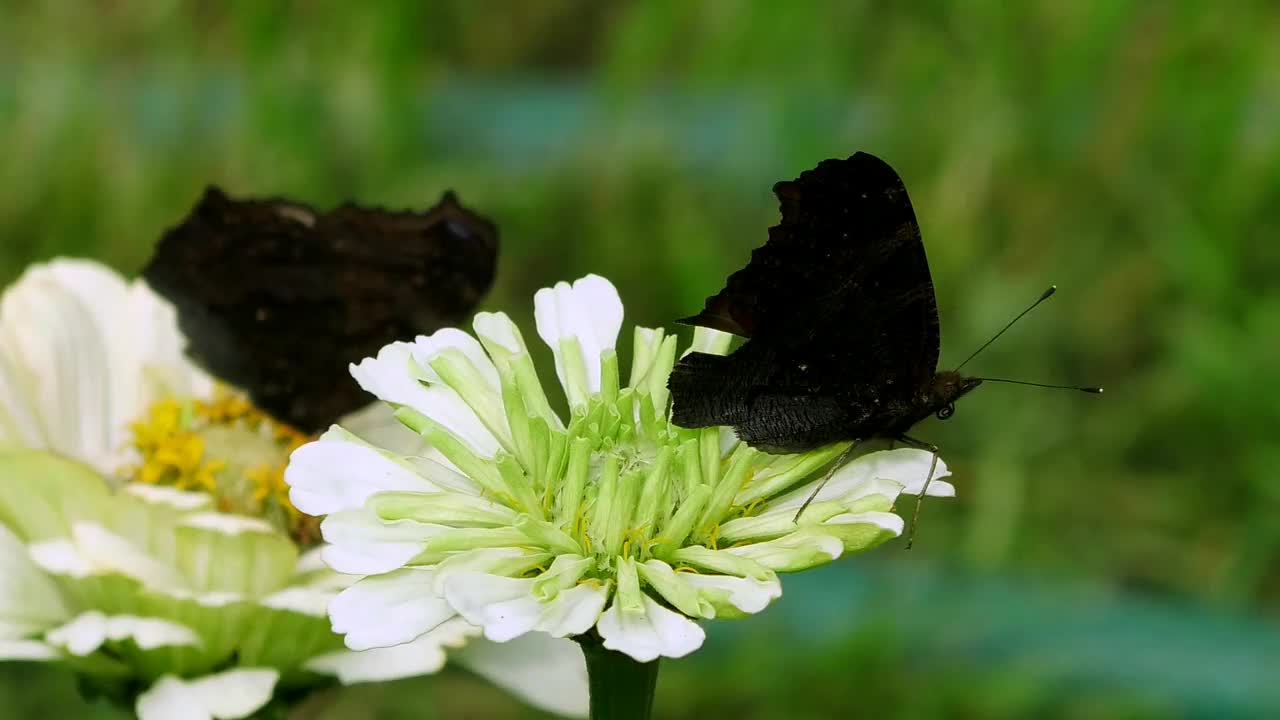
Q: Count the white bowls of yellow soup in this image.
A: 0